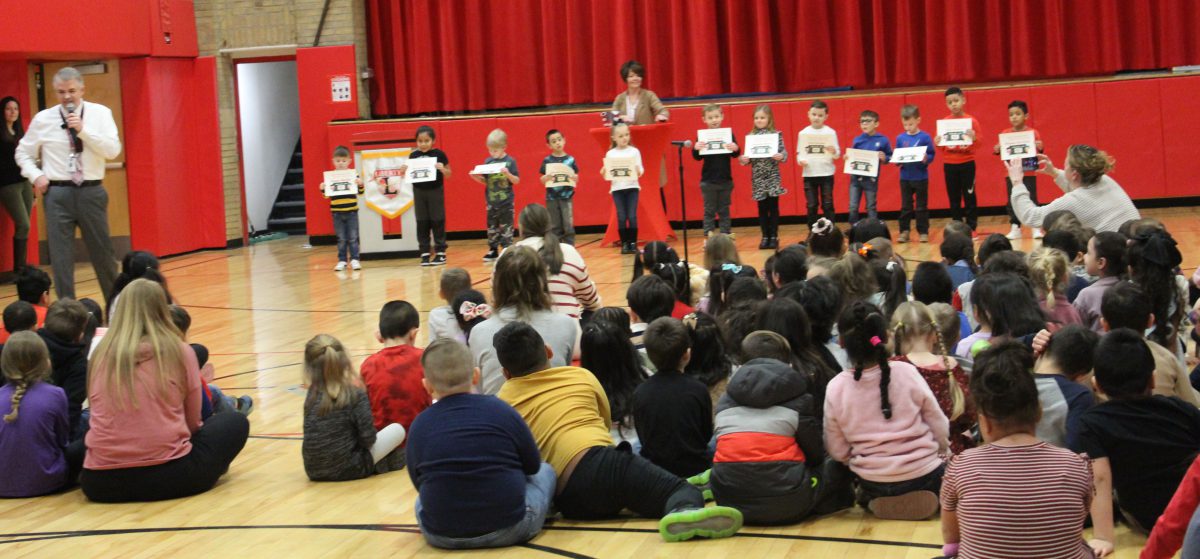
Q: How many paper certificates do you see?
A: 12